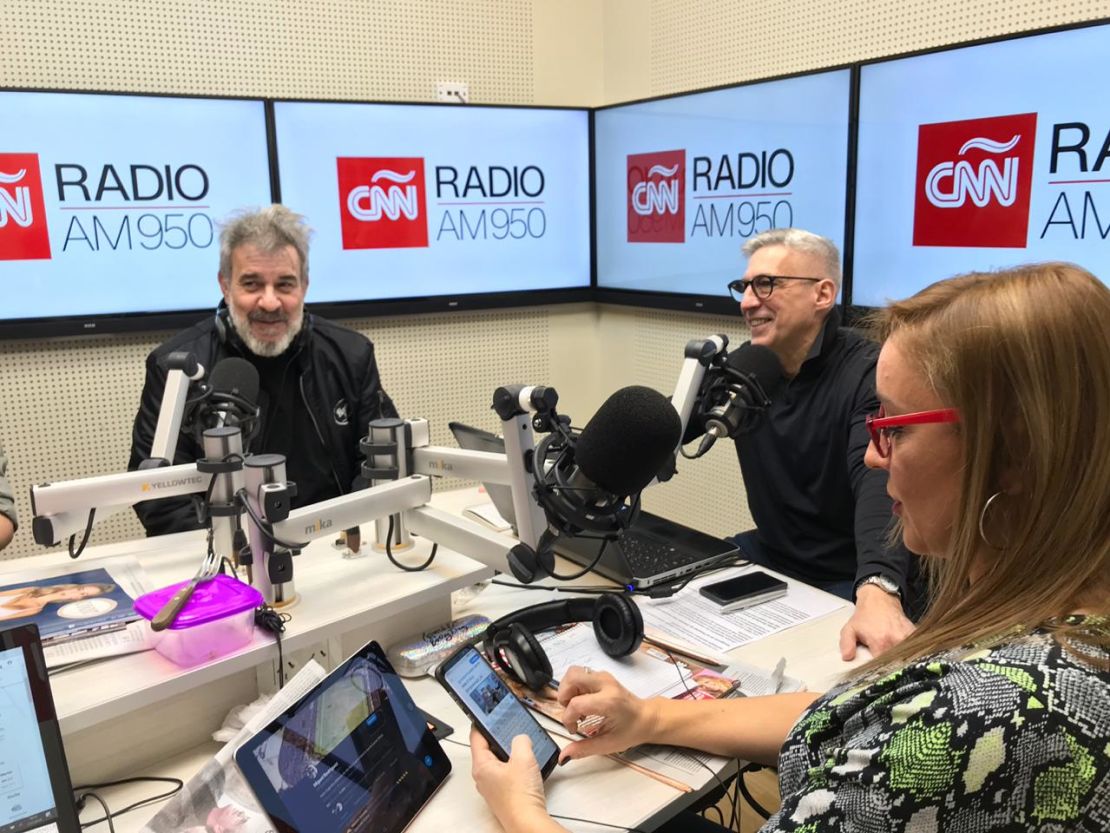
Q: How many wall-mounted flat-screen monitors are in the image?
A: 4